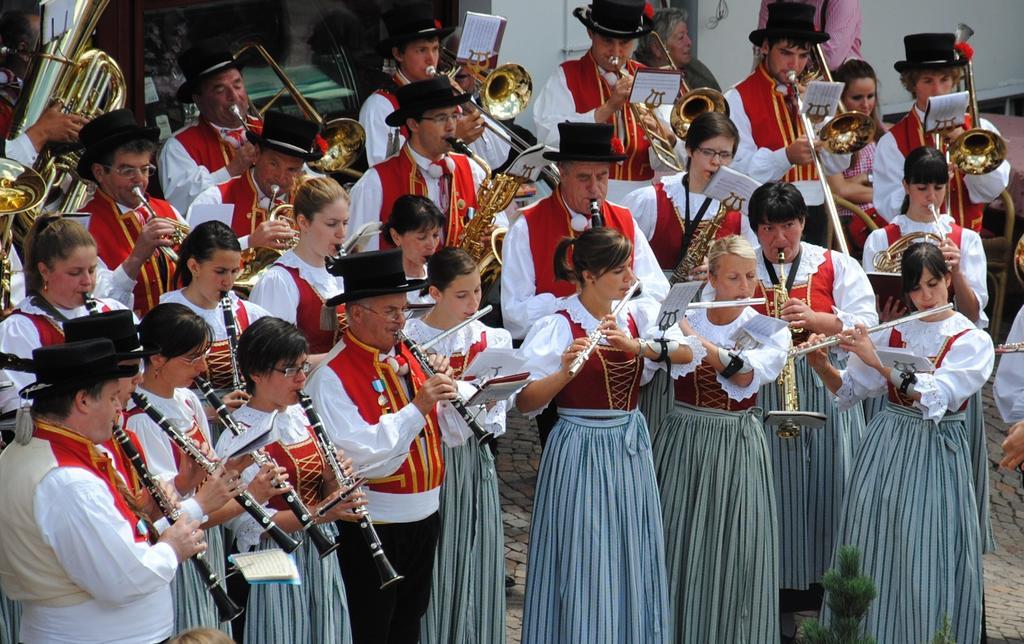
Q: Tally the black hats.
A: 12